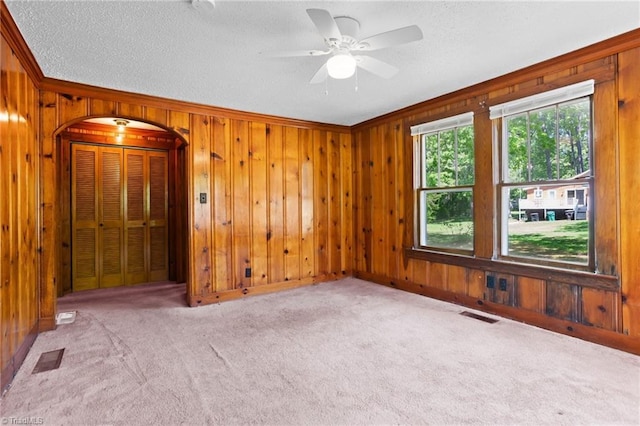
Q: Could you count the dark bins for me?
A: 2